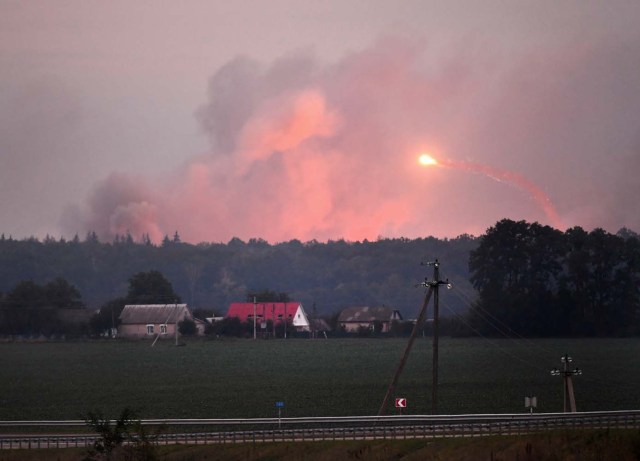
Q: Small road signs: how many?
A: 3